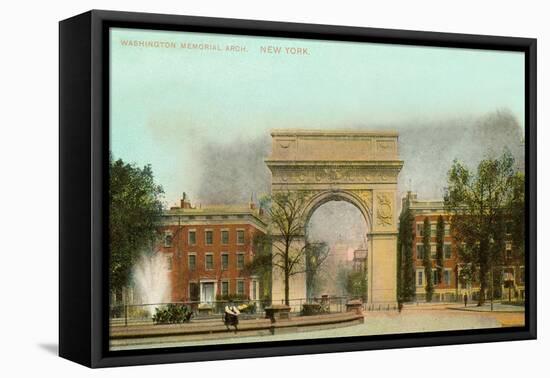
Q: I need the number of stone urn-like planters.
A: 2